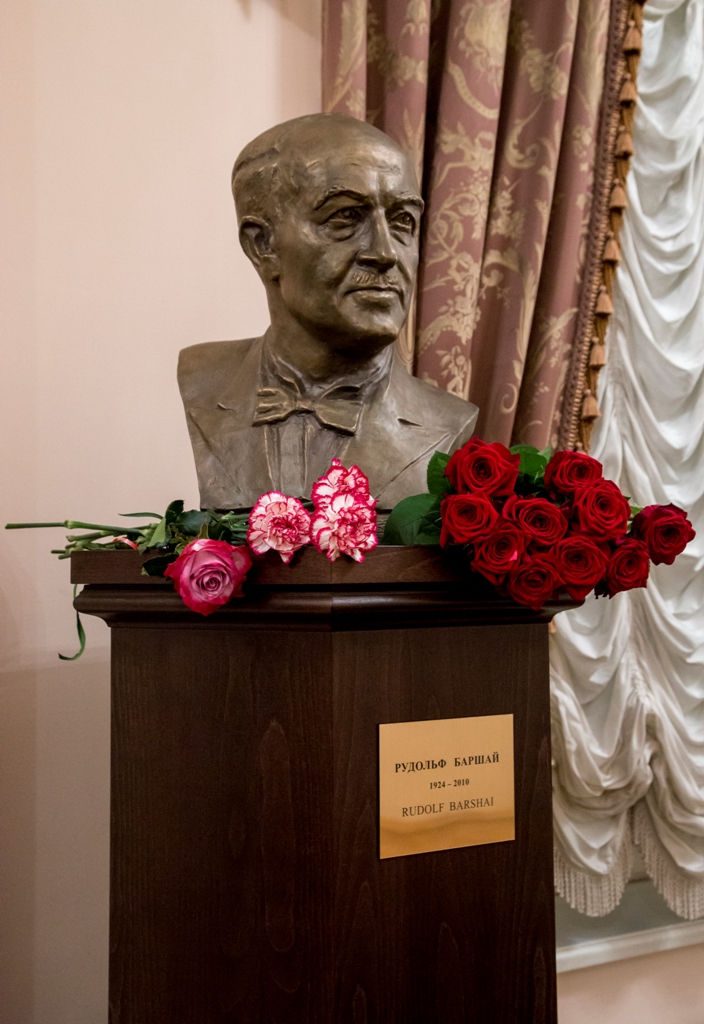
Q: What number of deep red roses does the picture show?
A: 10